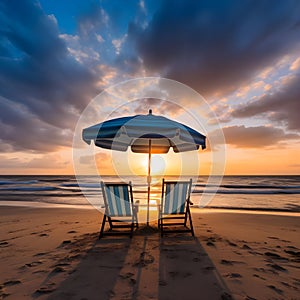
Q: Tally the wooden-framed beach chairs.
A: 2